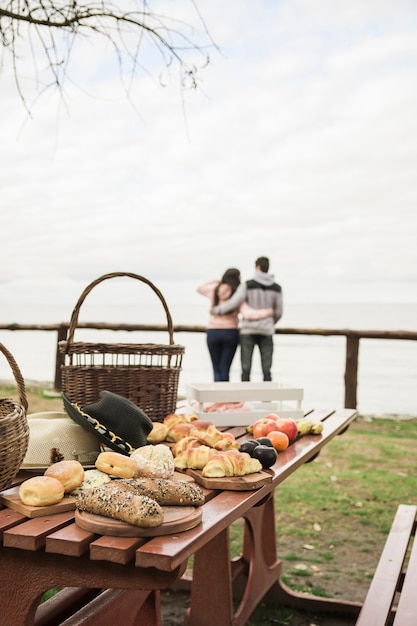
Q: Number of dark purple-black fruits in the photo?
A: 3